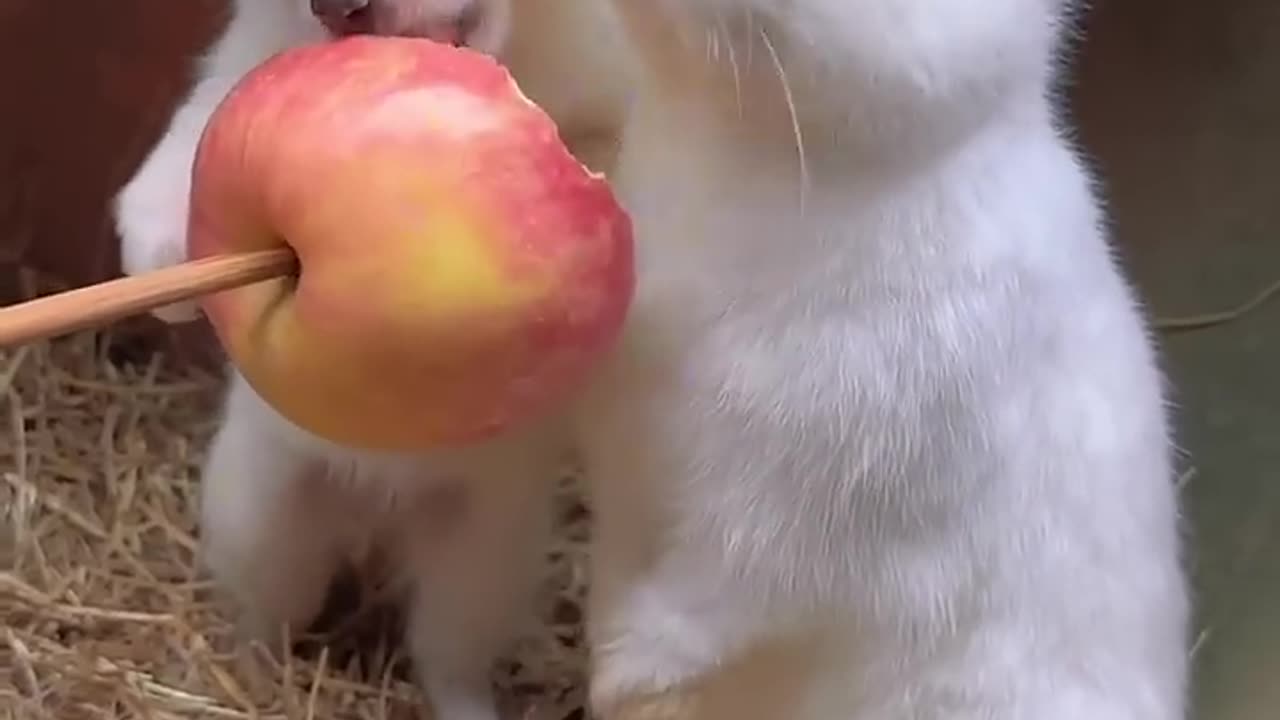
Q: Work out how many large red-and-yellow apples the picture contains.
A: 1